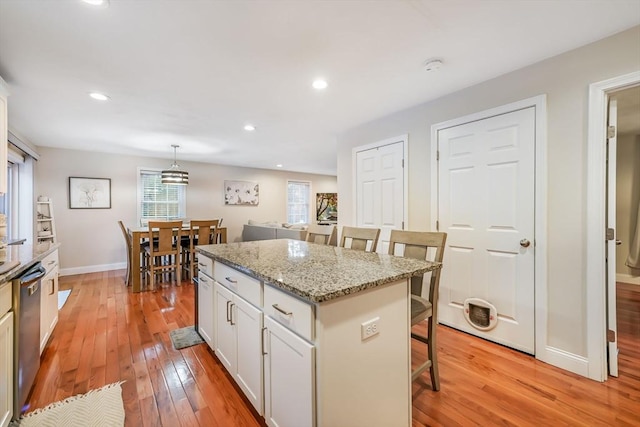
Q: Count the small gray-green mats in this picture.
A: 1